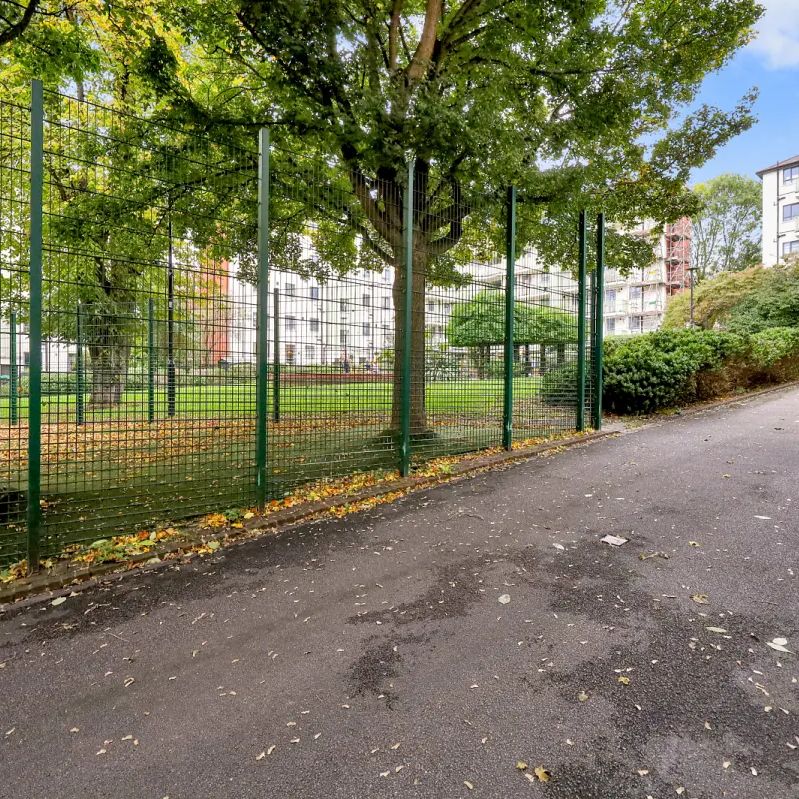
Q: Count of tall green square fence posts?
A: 6